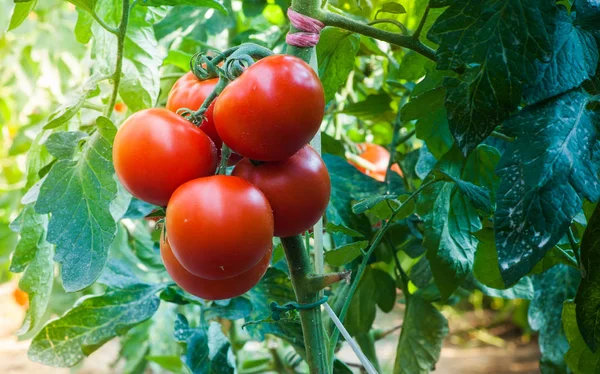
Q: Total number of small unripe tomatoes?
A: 0